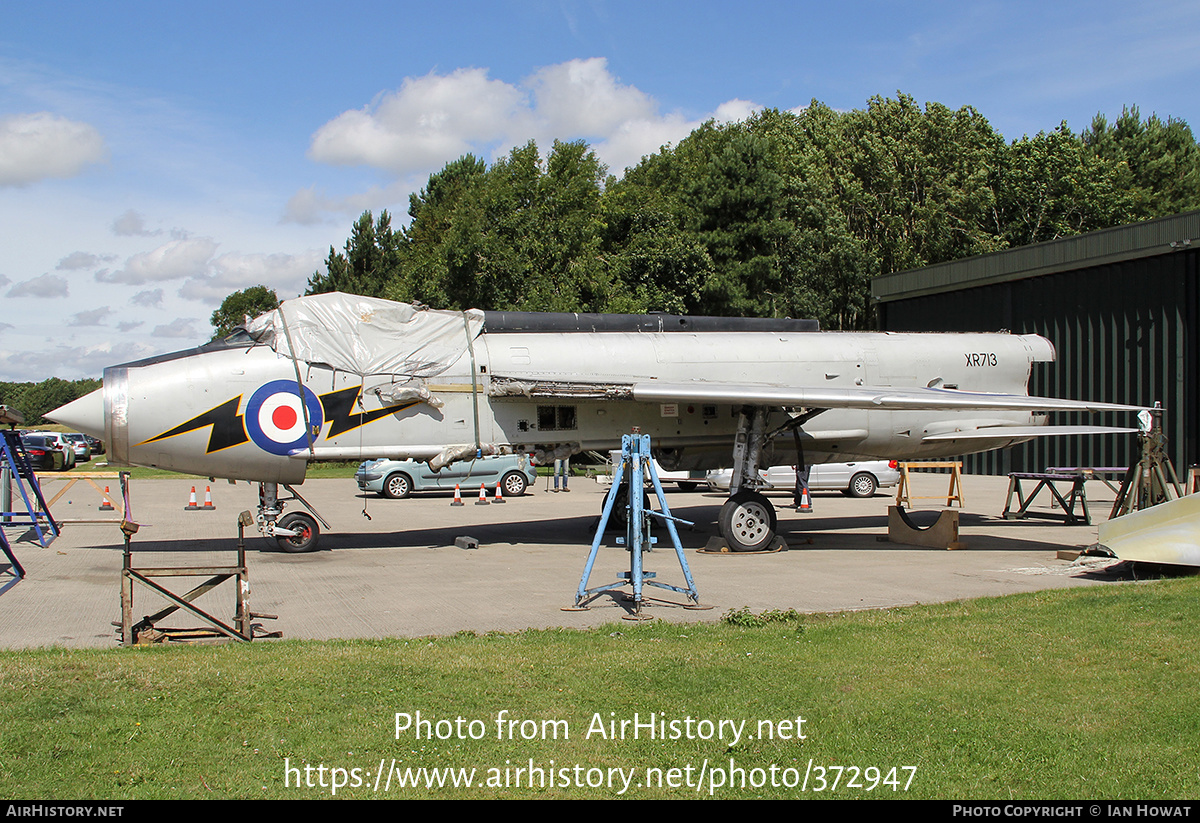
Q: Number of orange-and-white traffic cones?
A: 7